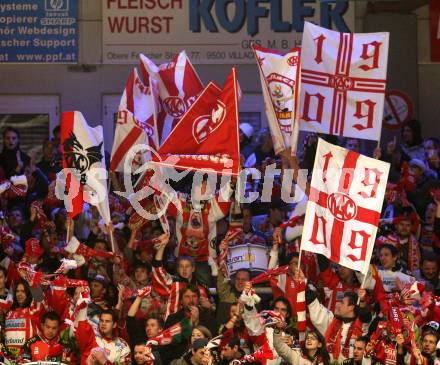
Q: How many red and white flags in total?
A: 7